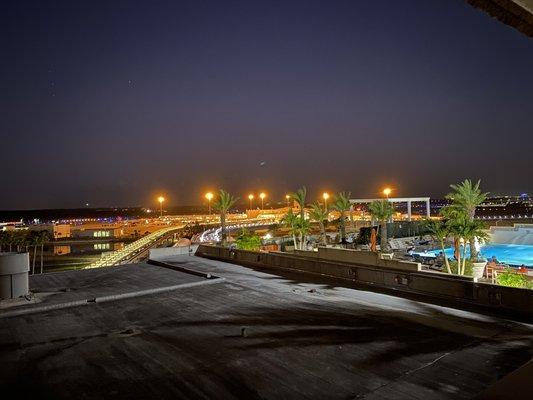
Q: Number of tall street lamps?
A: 7